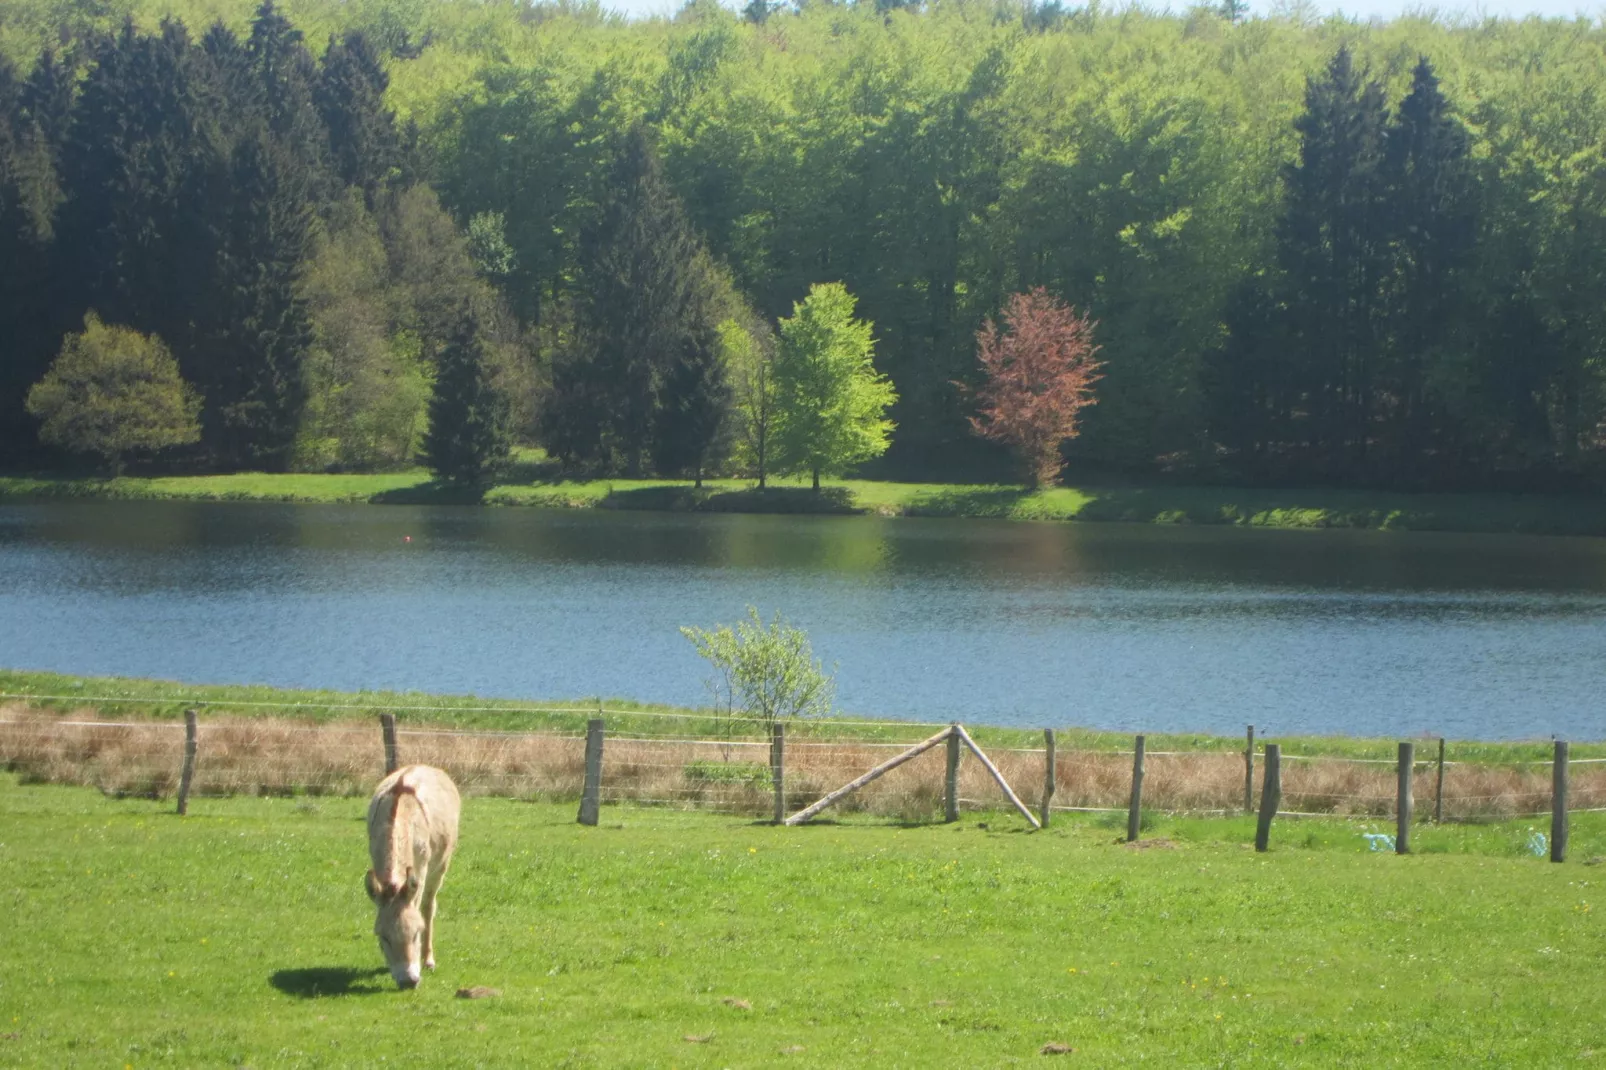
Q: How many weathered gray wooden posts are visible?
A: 12